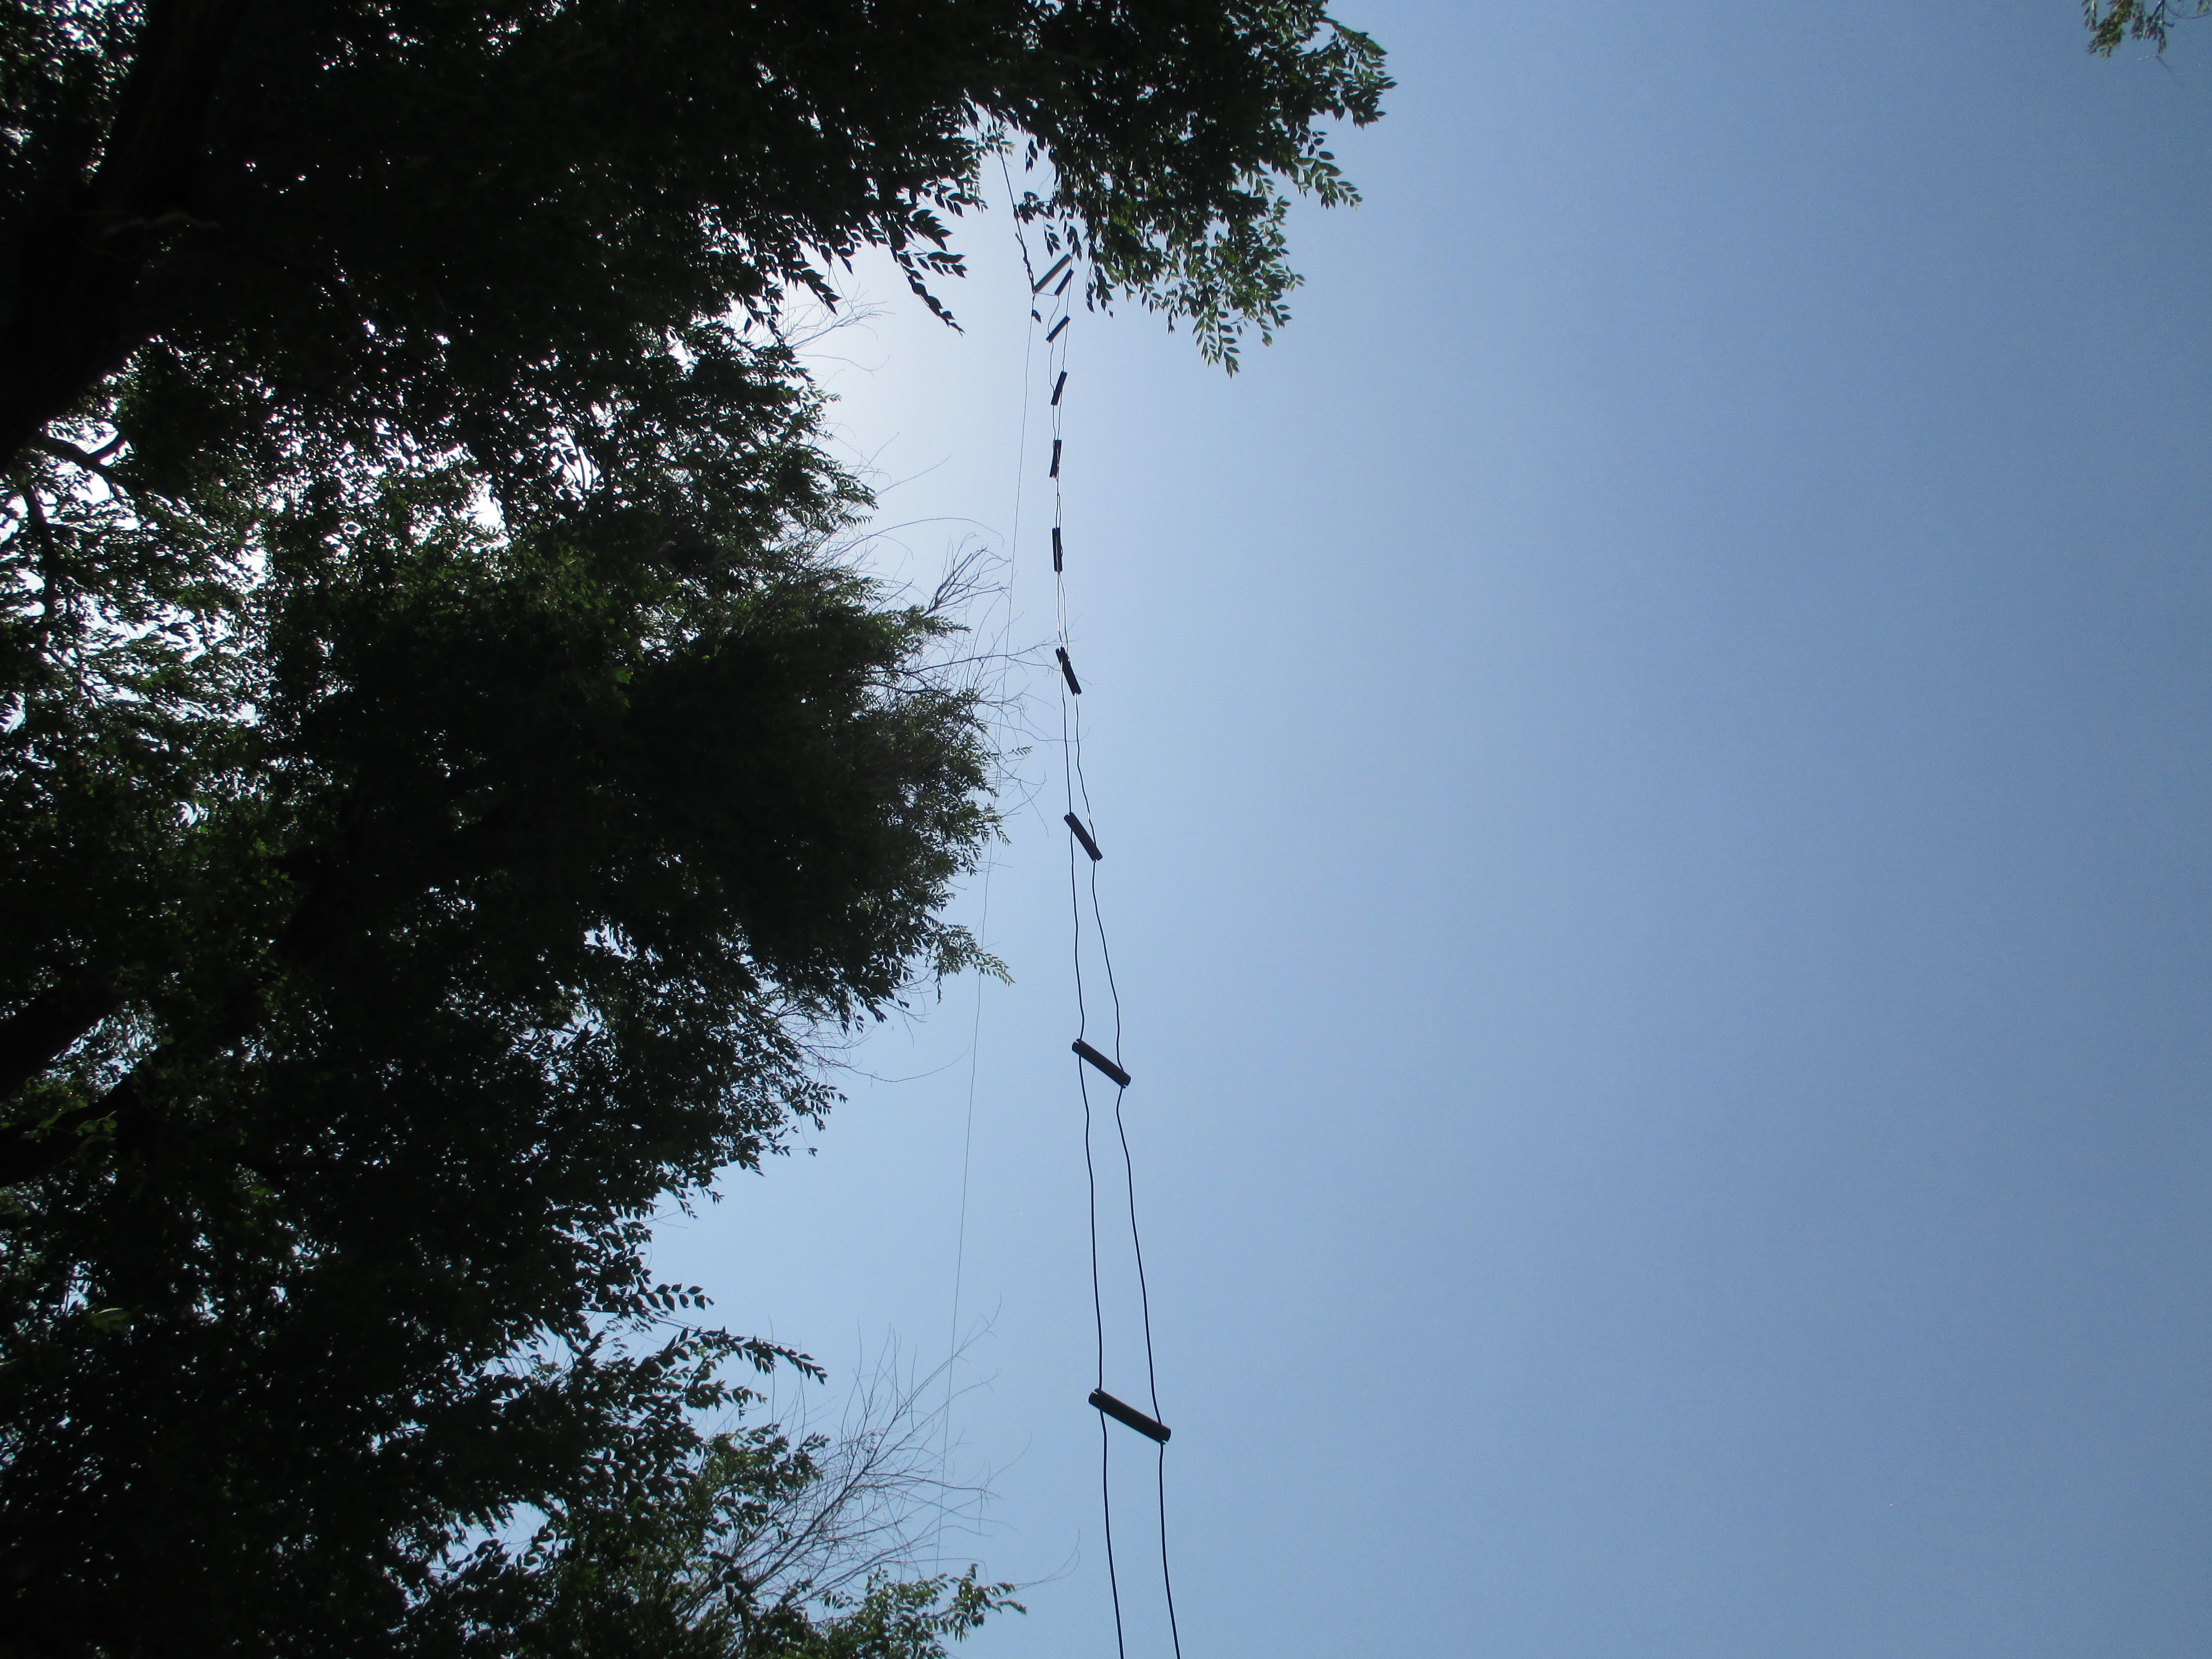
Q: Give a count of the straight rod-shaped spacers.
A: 10